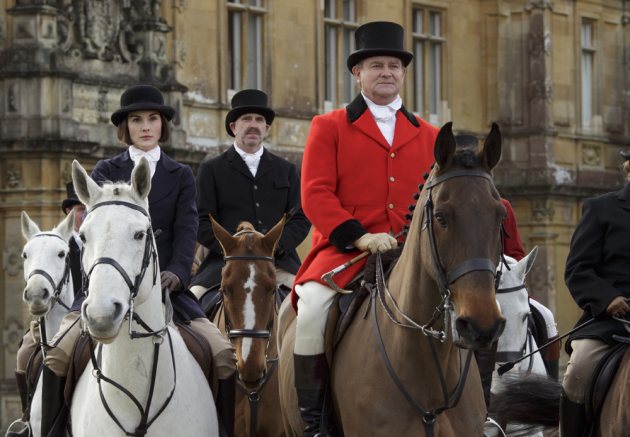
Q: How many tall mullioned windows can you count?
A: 4